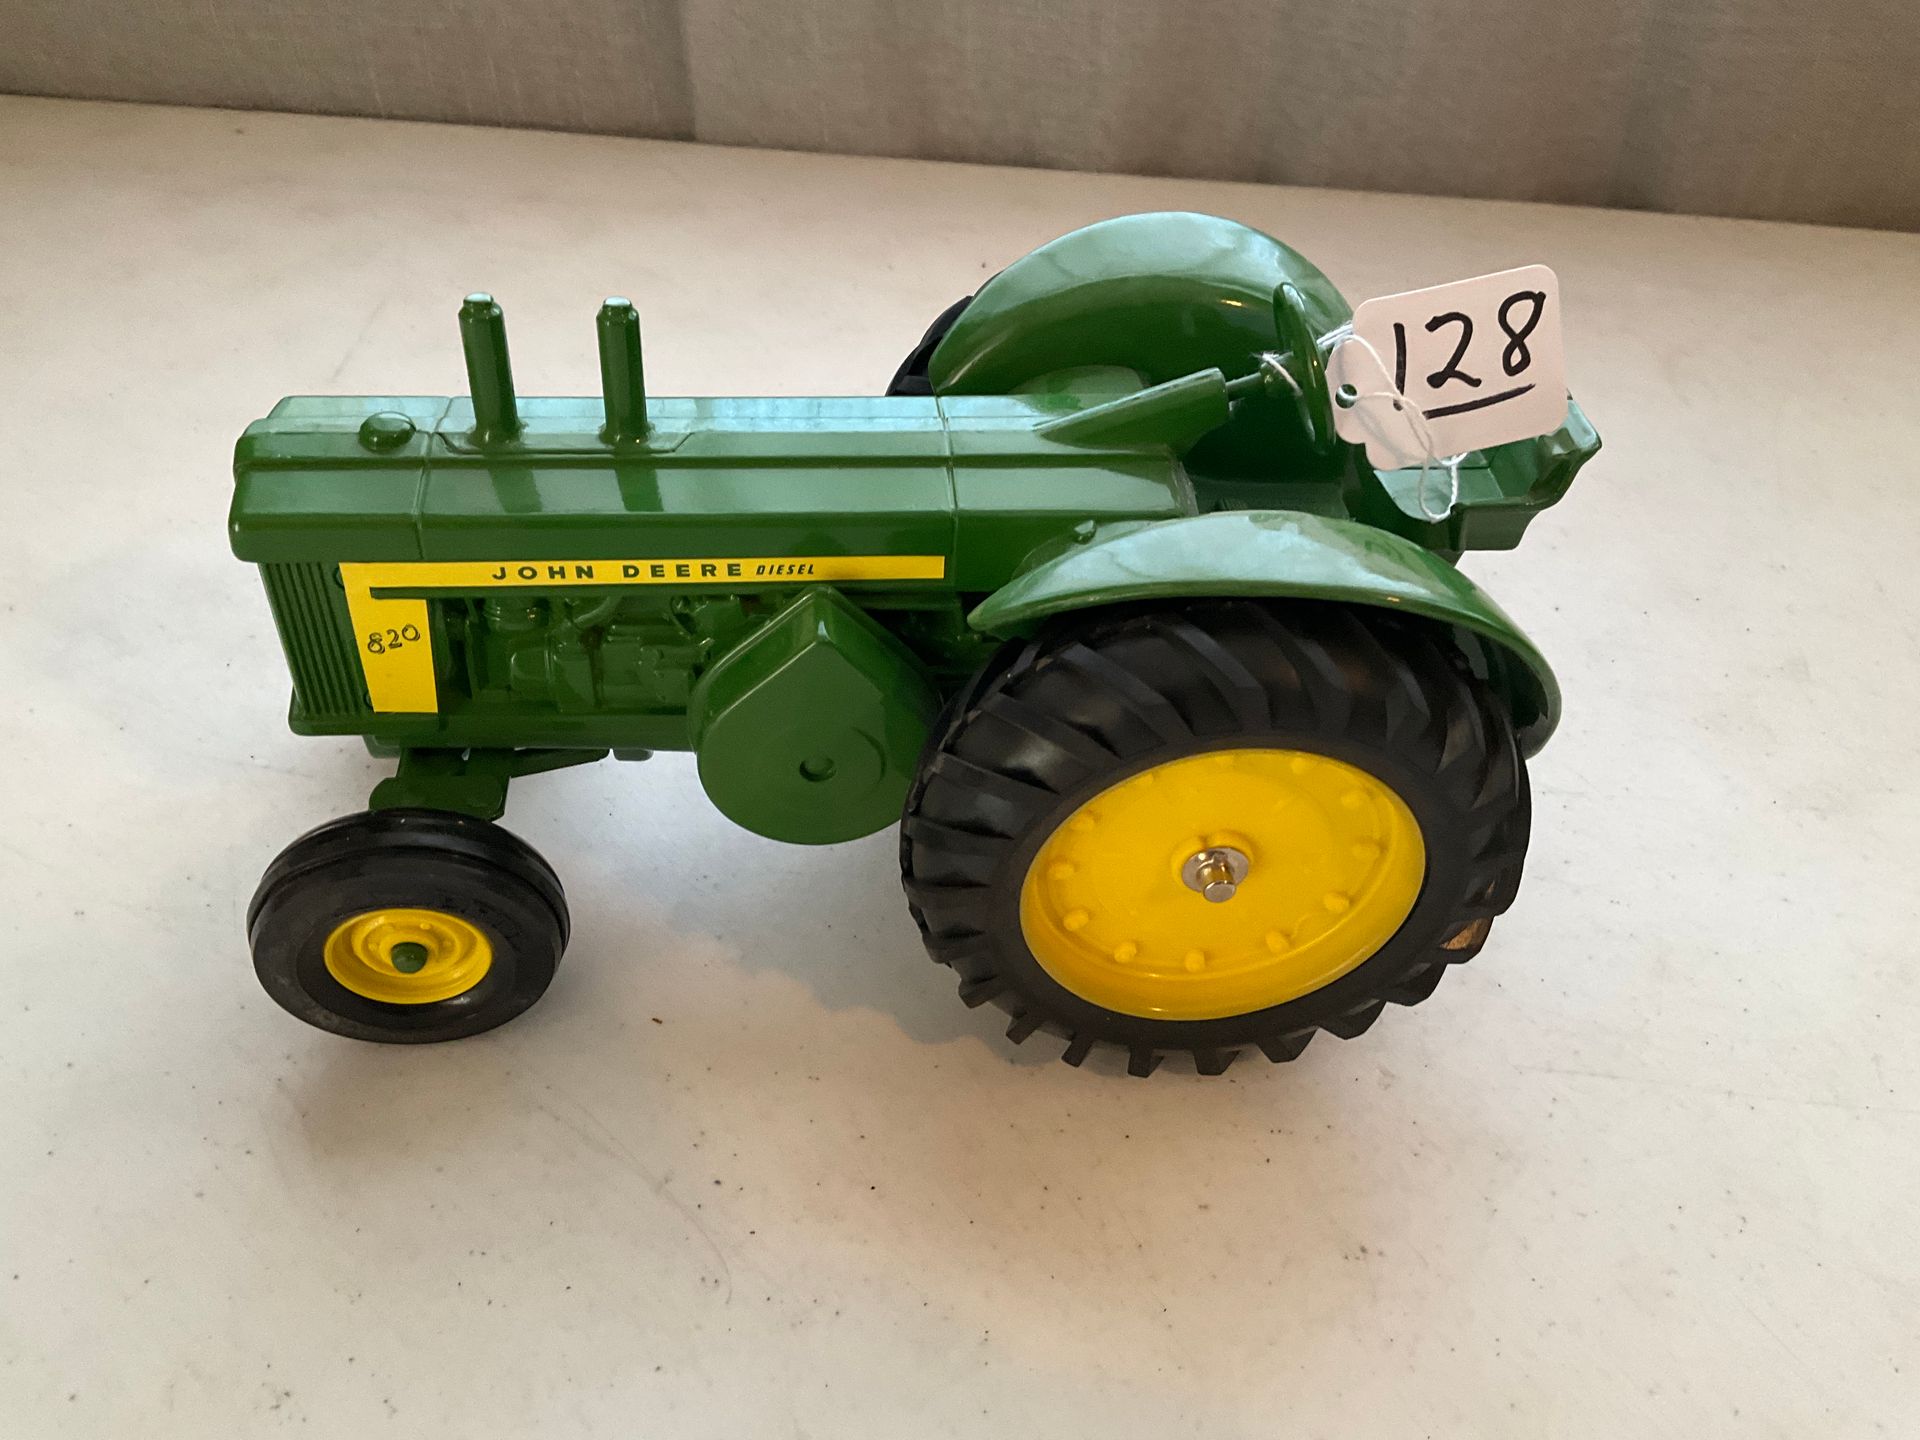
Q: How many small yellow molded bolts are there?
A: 12